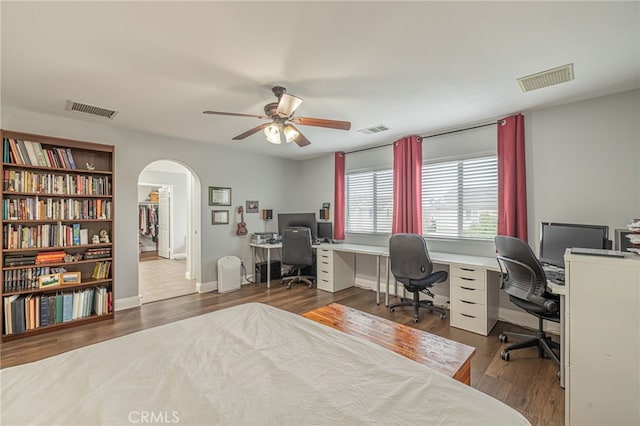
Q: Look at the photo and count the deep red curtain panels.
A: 3